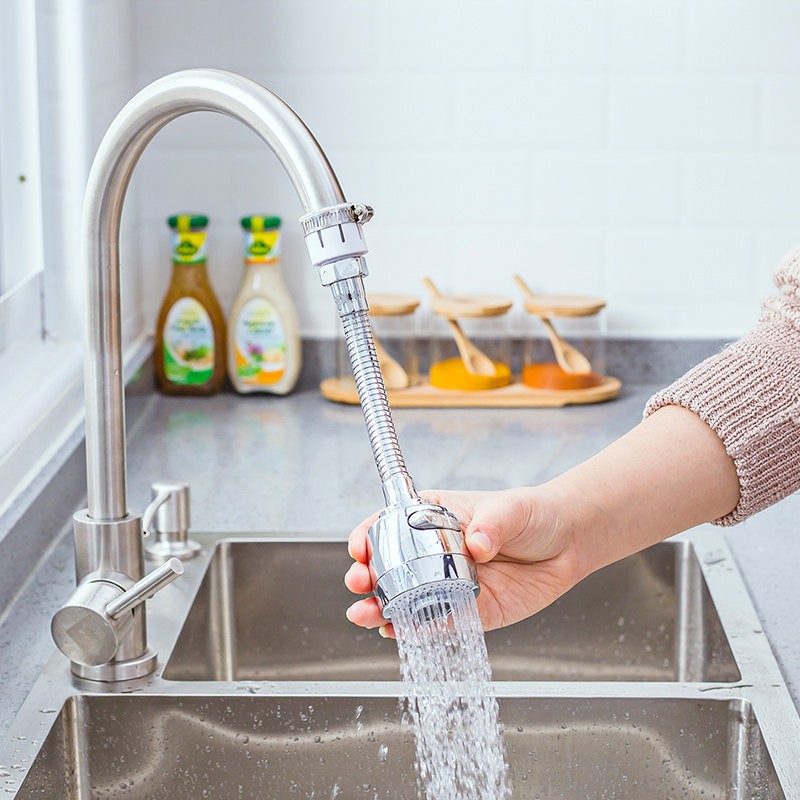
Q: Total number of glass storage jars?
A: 3